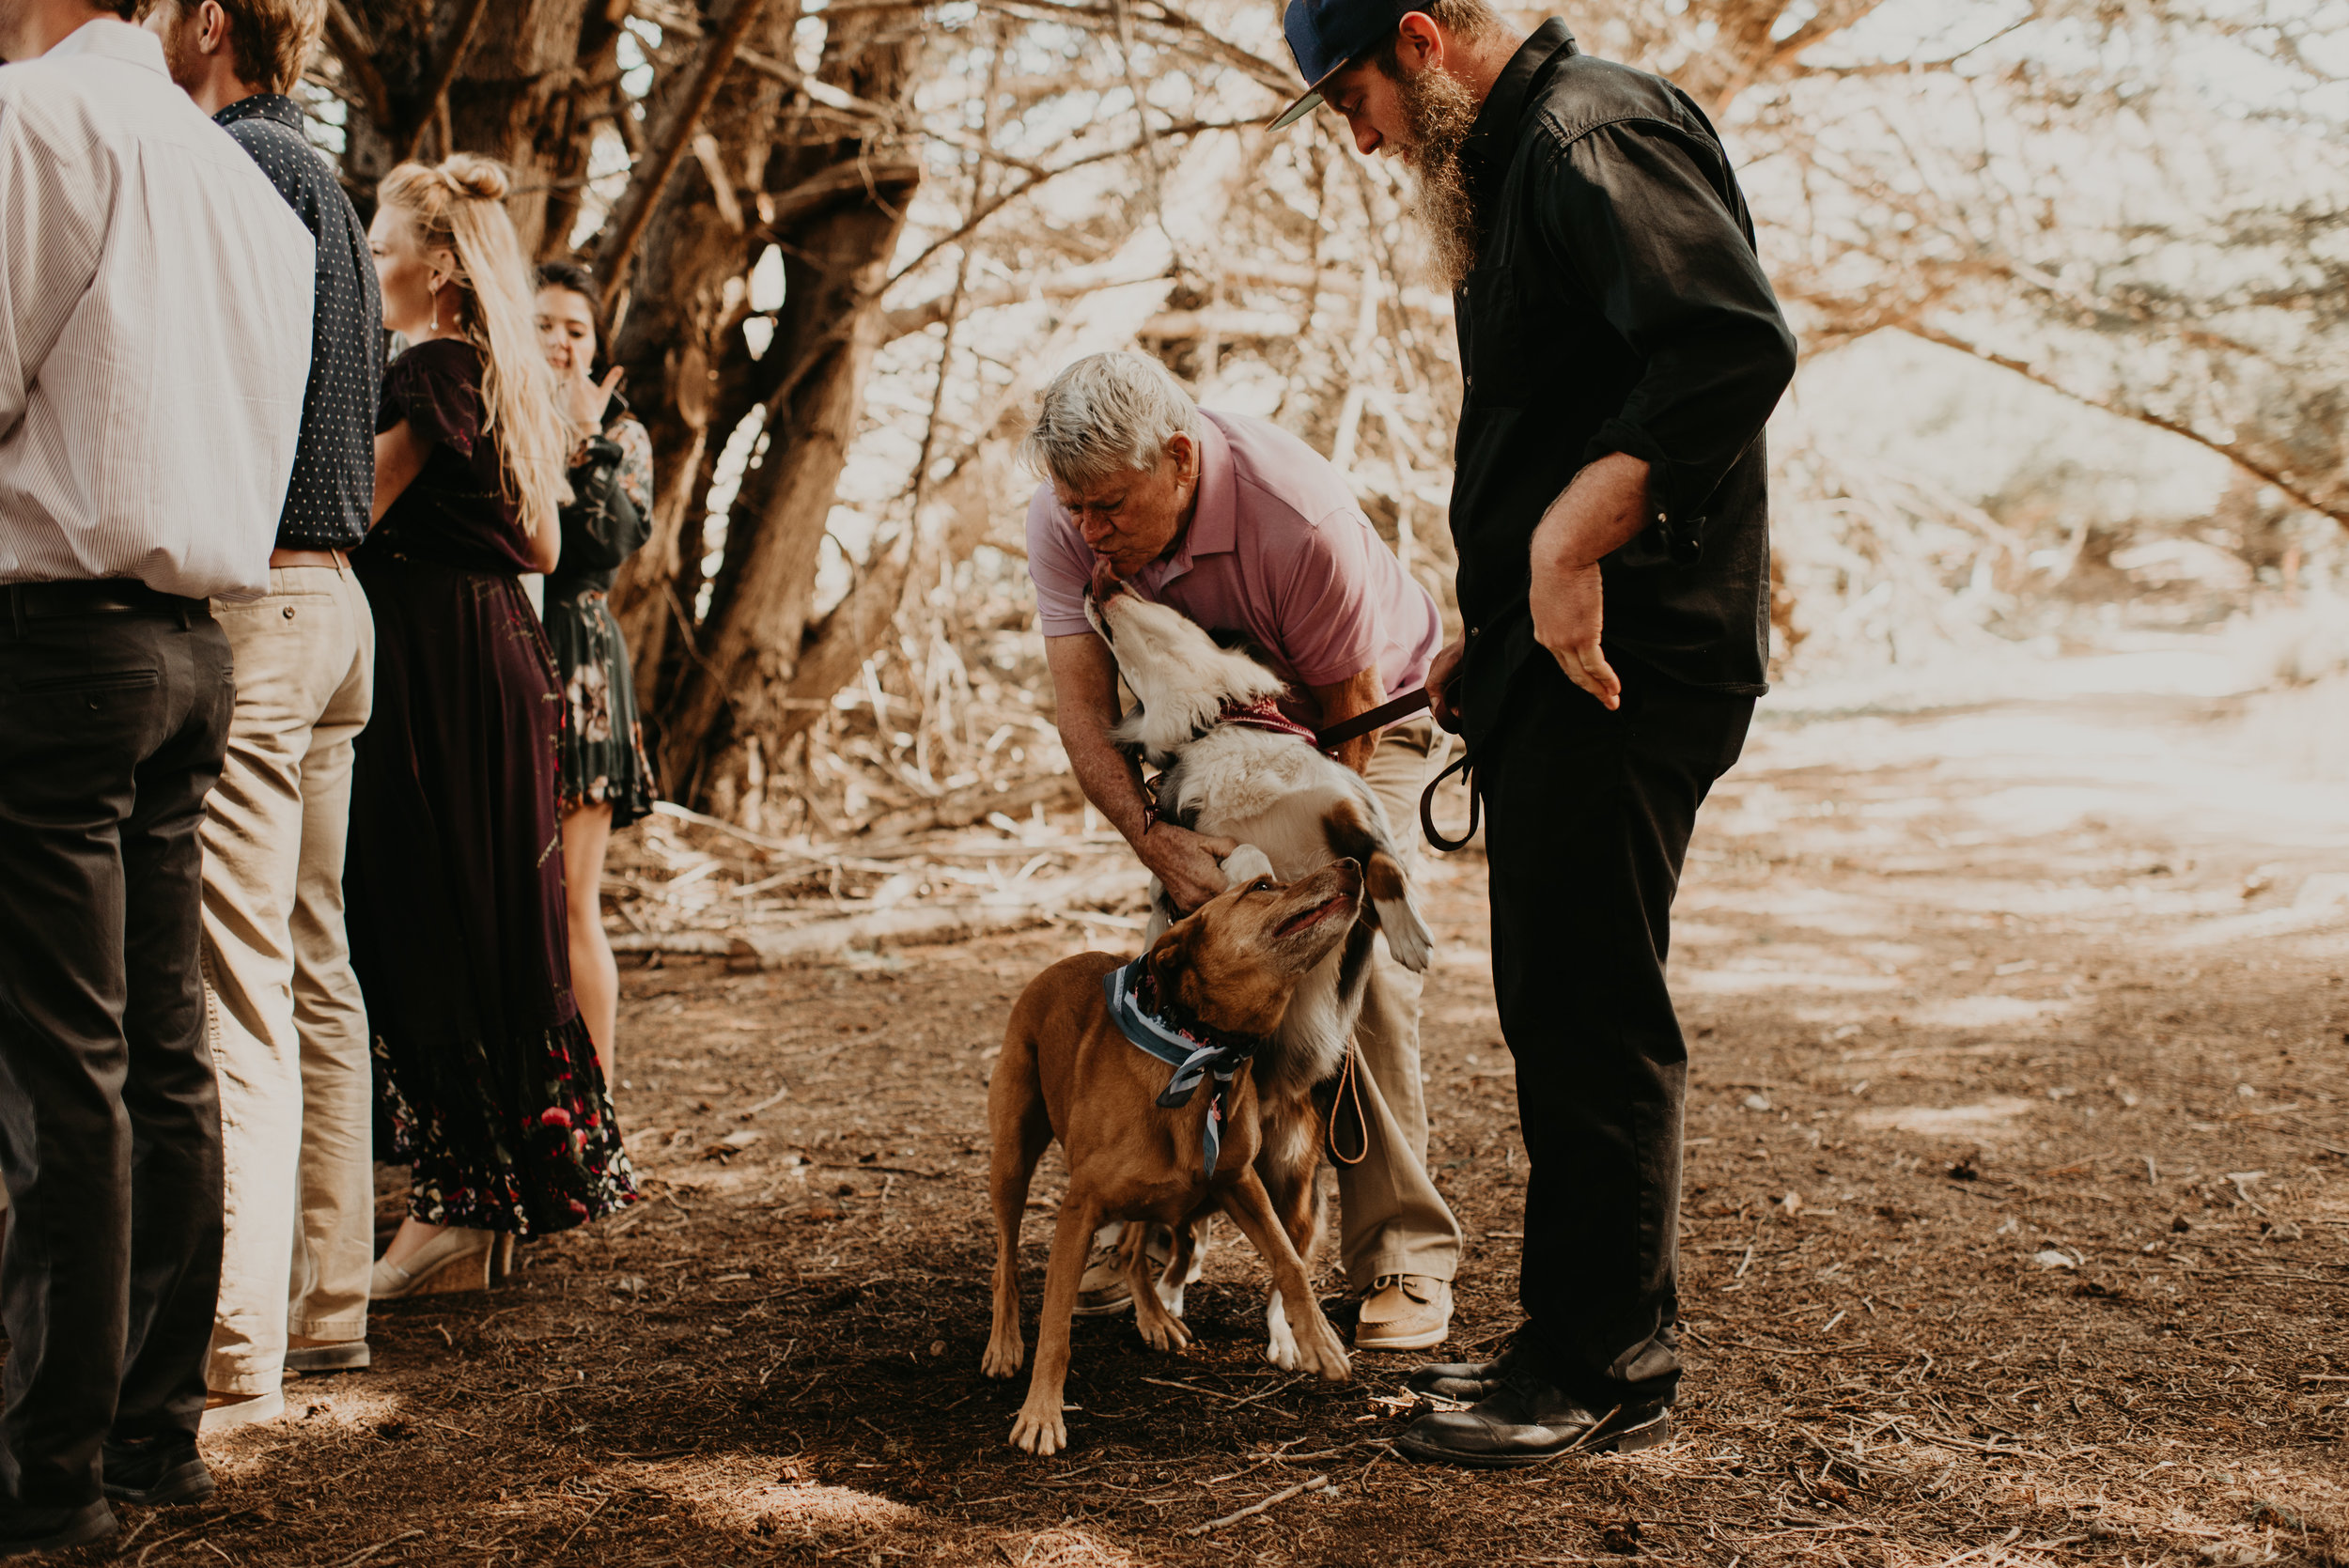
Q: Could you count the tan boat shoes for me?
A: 2